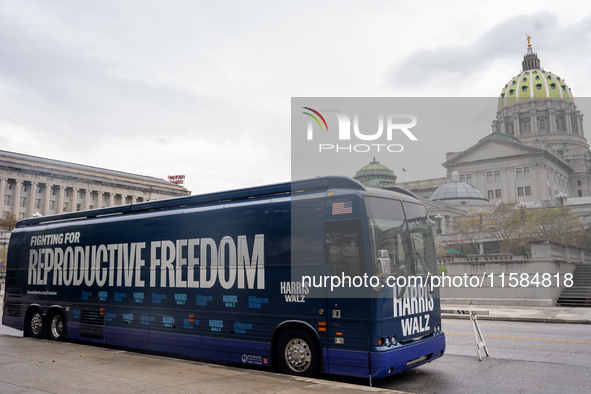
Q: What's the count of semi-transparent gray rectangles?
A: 1